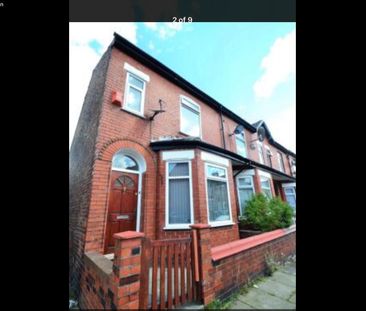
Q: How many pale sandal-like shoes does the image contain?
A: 0